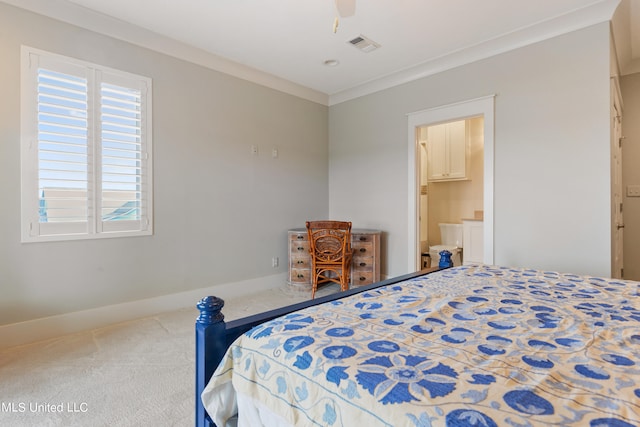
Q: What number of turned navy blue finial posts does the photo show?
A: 2